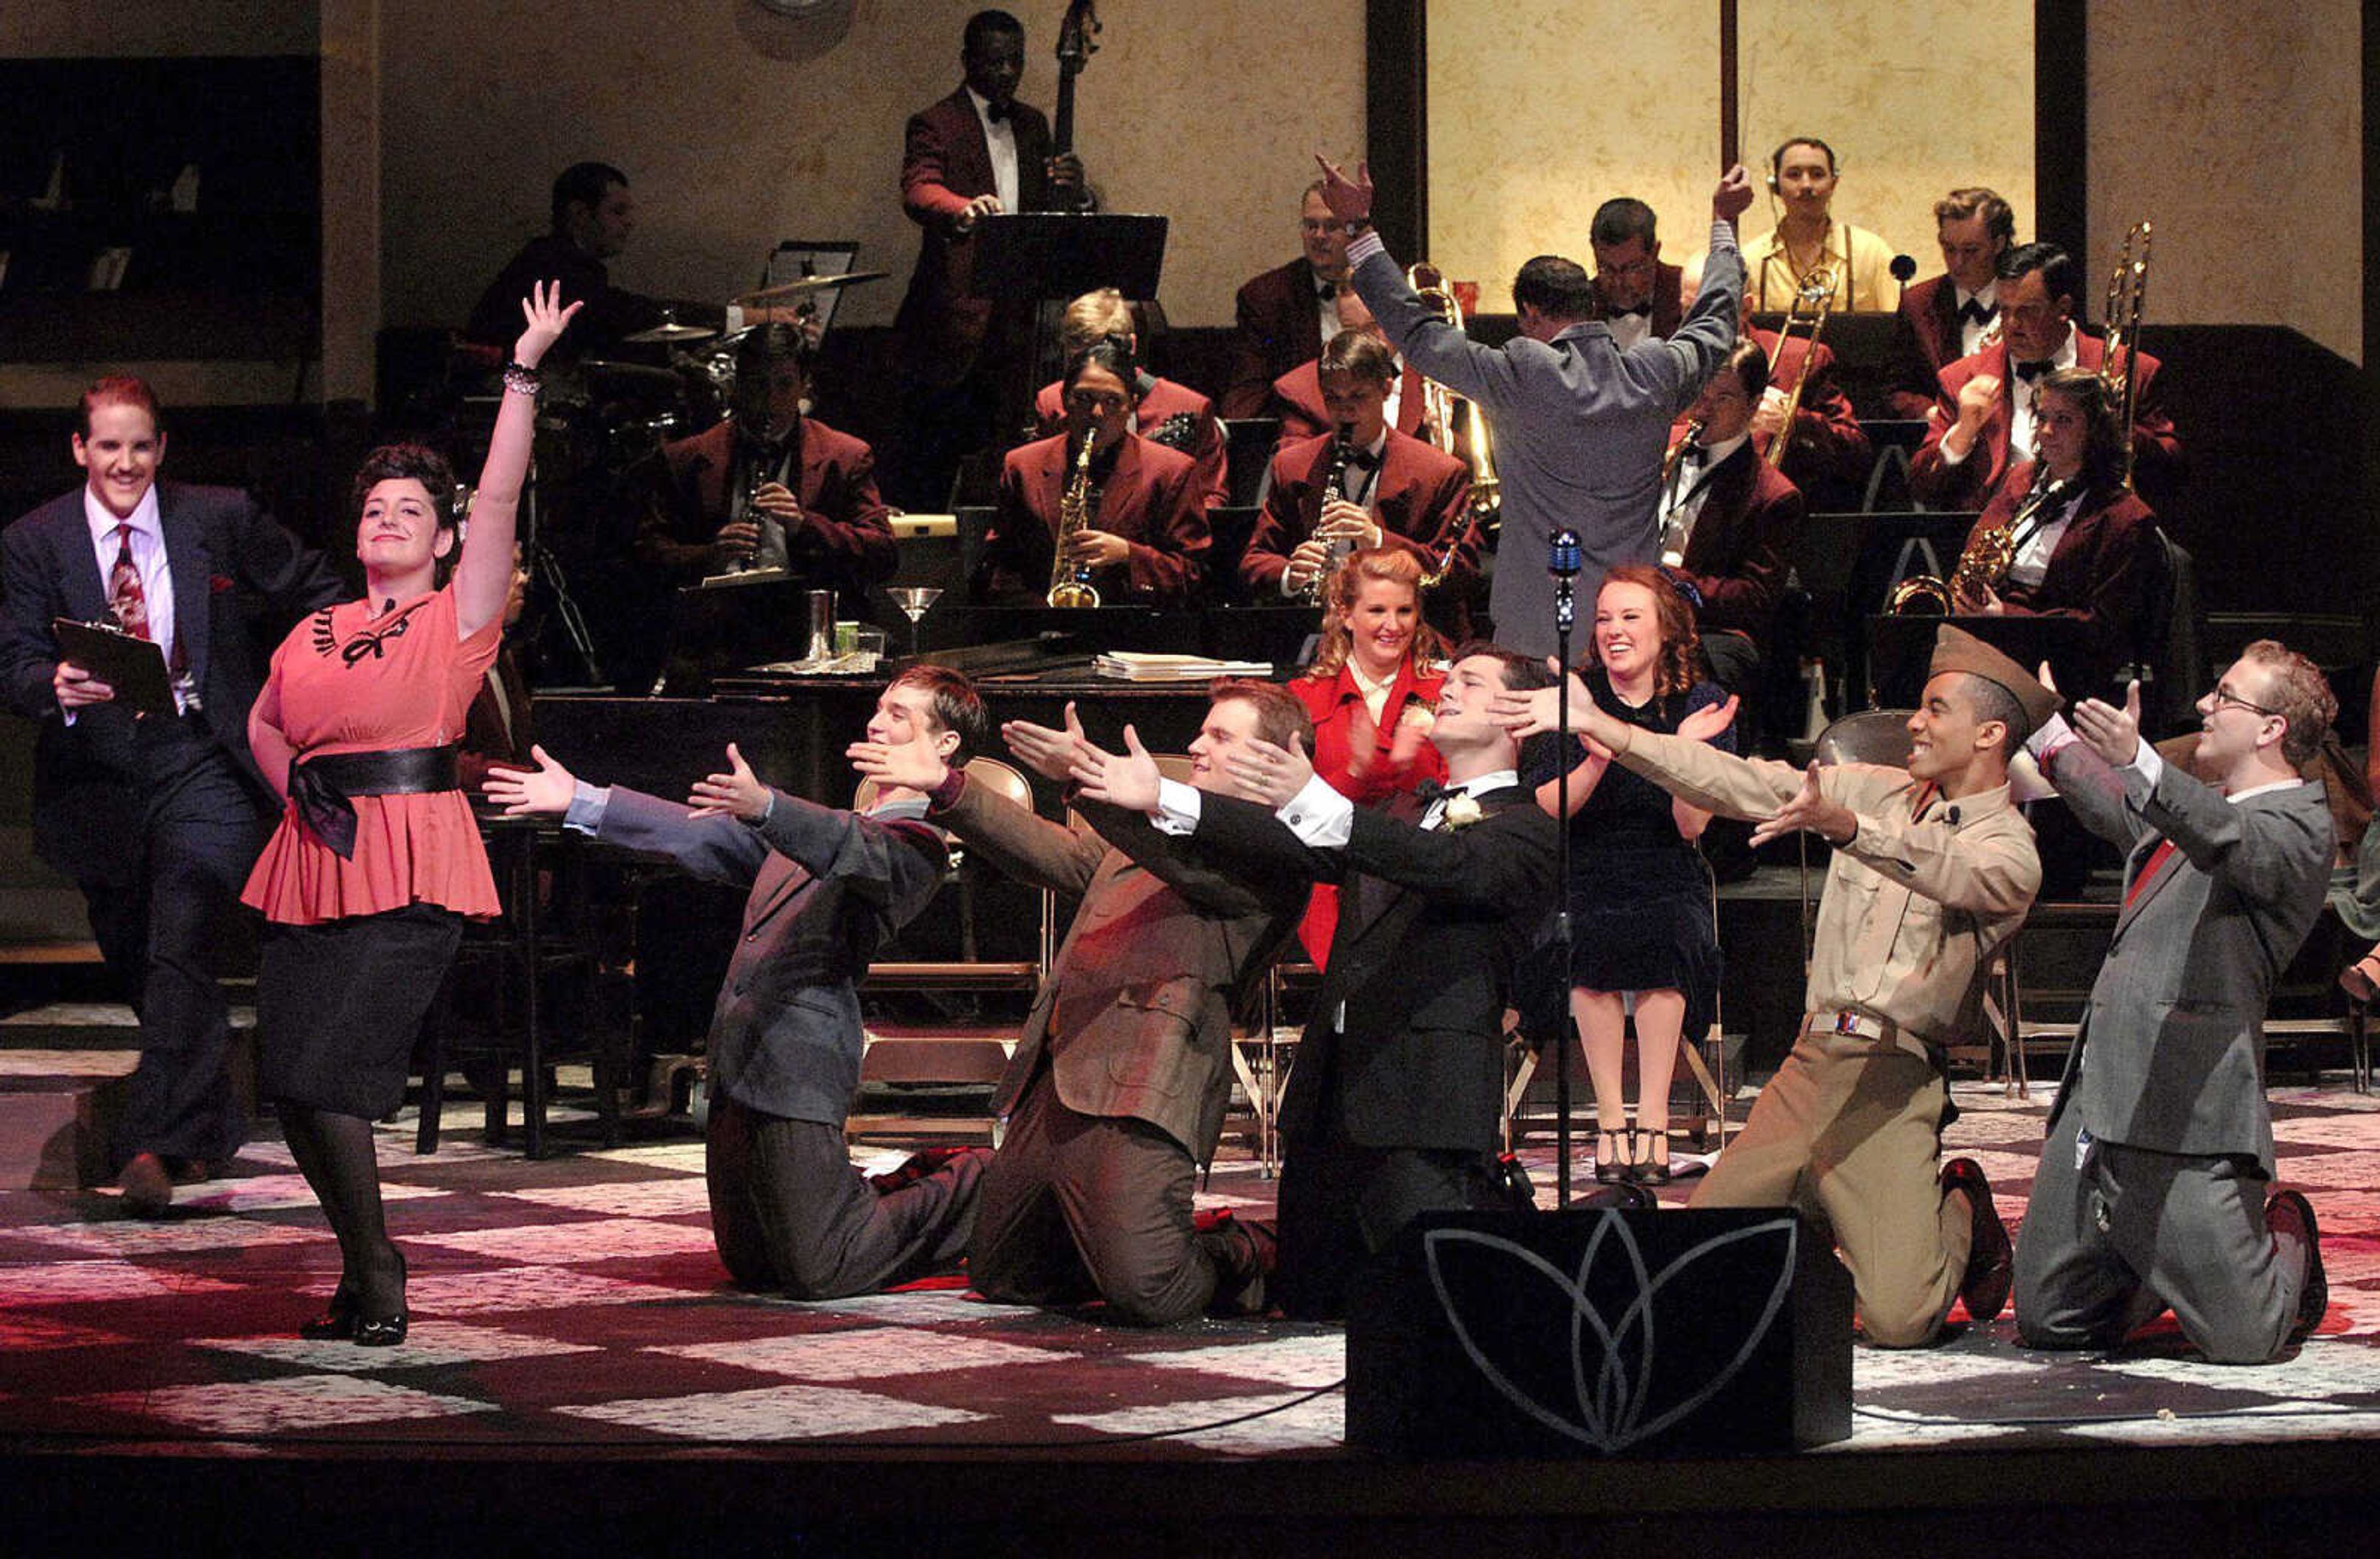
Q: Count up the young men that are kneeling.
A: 5